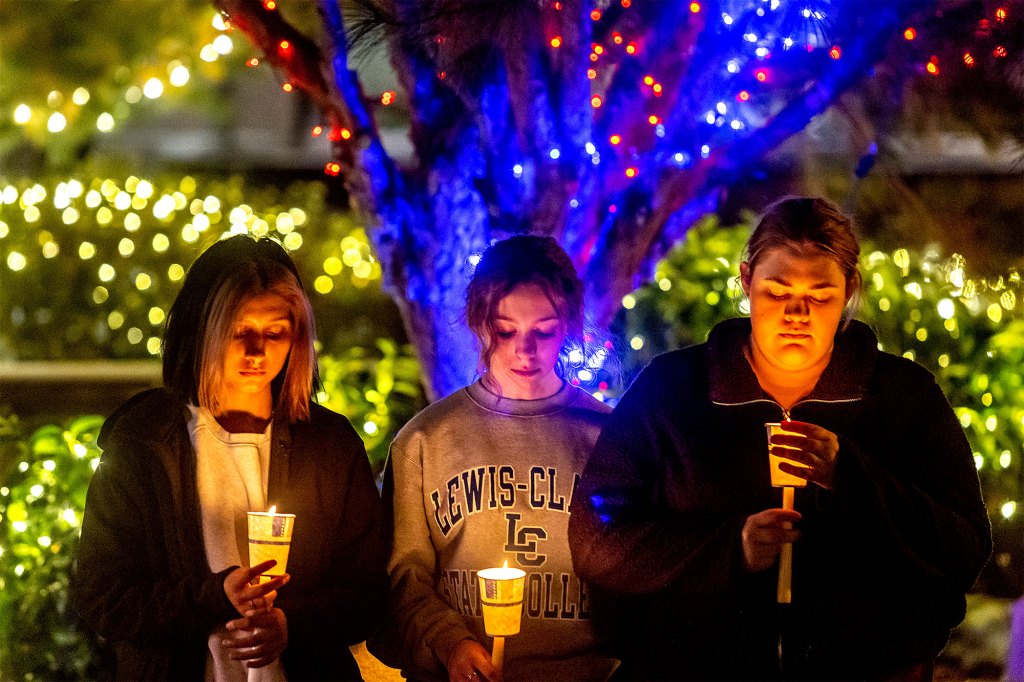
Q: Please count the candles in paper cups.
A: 3